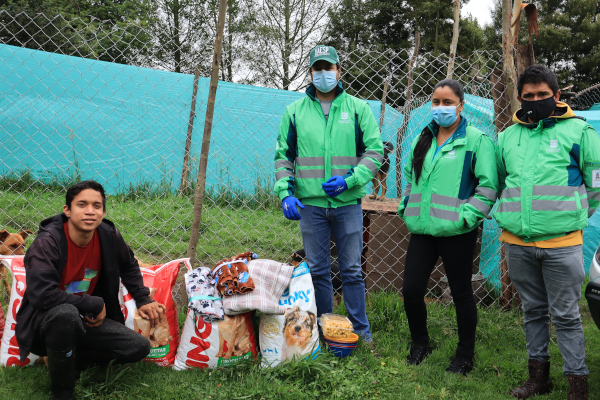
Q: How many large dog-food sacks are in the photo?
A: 4